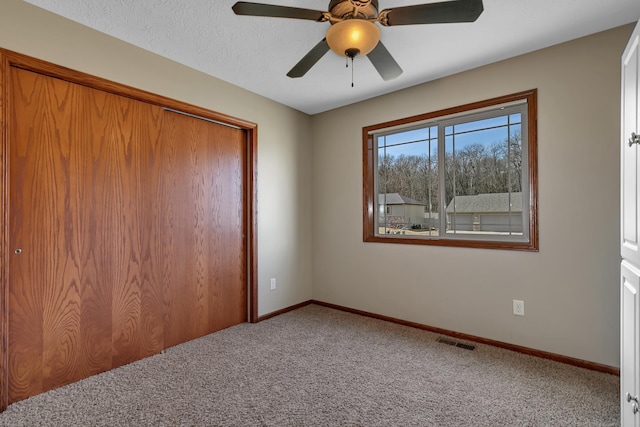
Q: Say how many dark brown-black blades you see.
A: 4